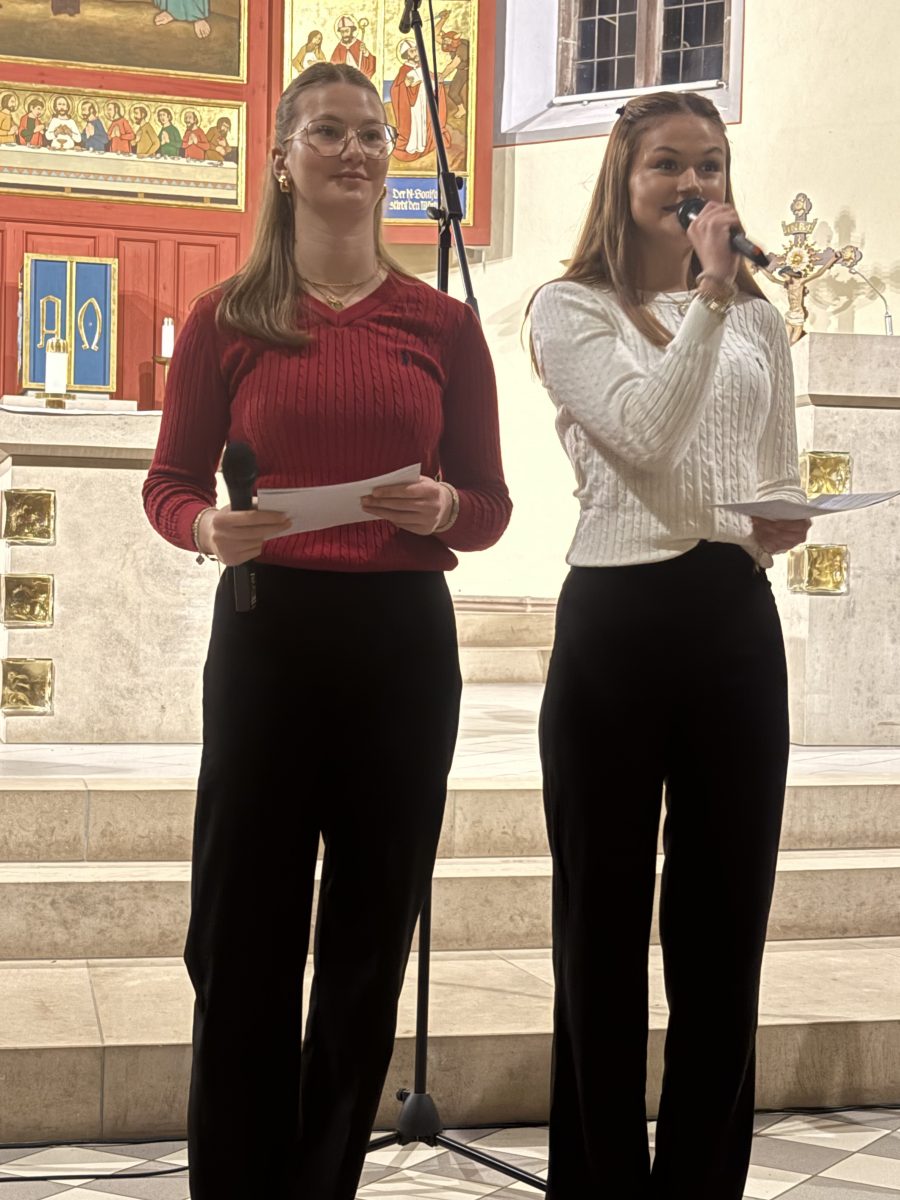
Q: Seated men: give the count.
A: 9